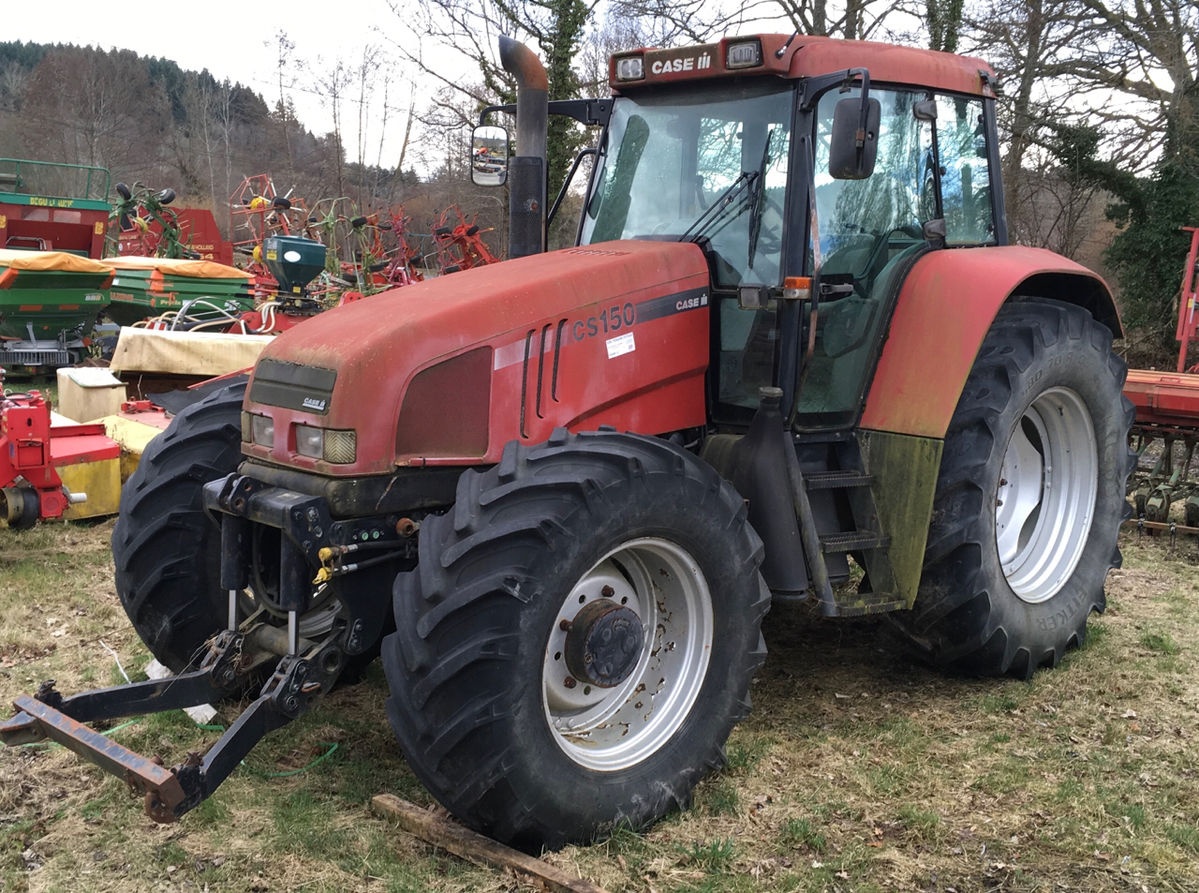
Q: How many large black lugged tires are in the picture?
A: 3